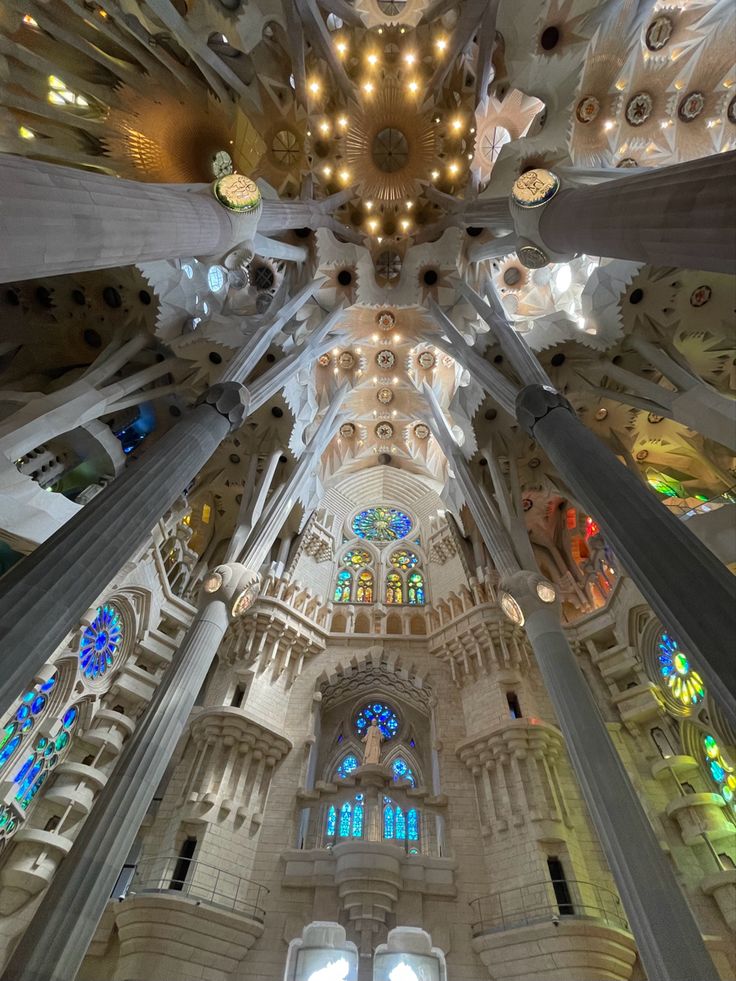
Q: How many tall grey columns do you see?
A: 6